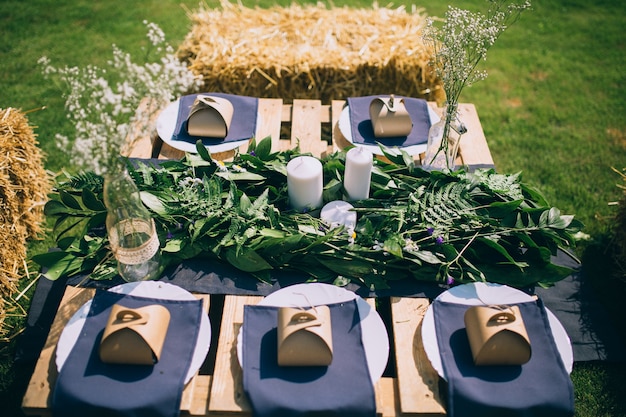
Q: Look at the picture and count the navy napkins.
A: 5